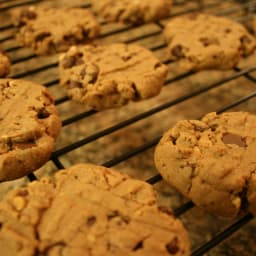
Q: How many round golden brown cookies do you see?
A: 8